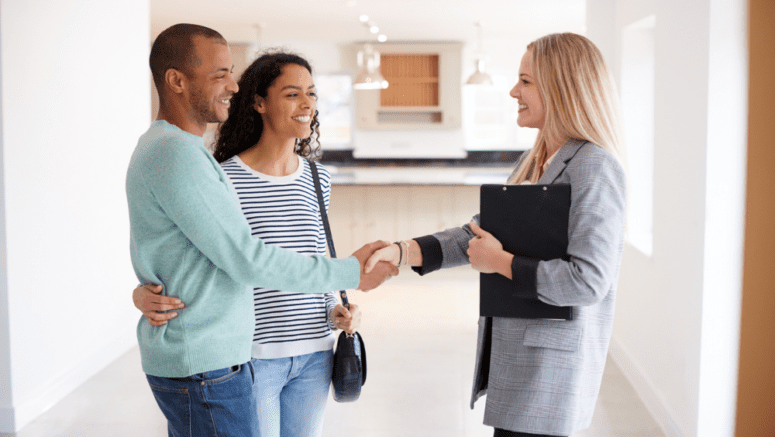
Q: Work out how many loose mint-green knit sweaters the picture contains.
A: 1